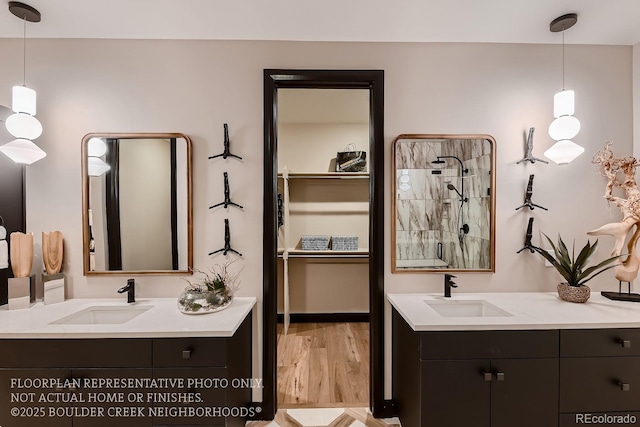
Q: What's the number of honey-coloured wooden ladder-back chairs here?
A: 0